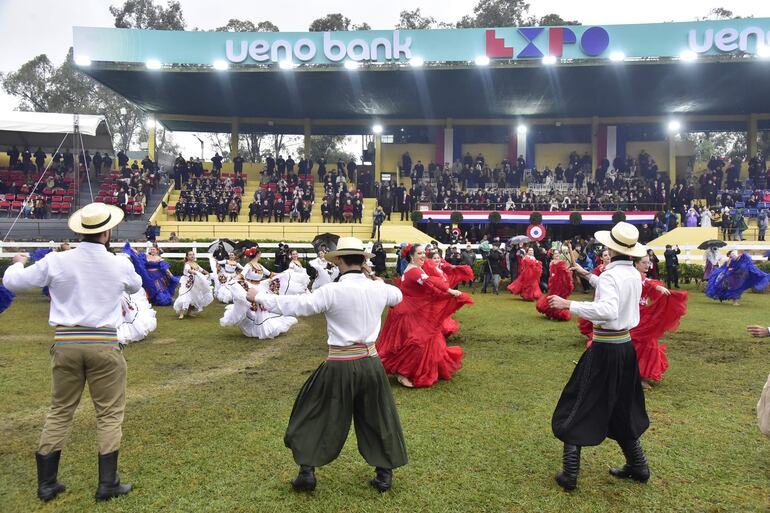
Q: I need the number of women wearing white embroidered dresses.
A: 6